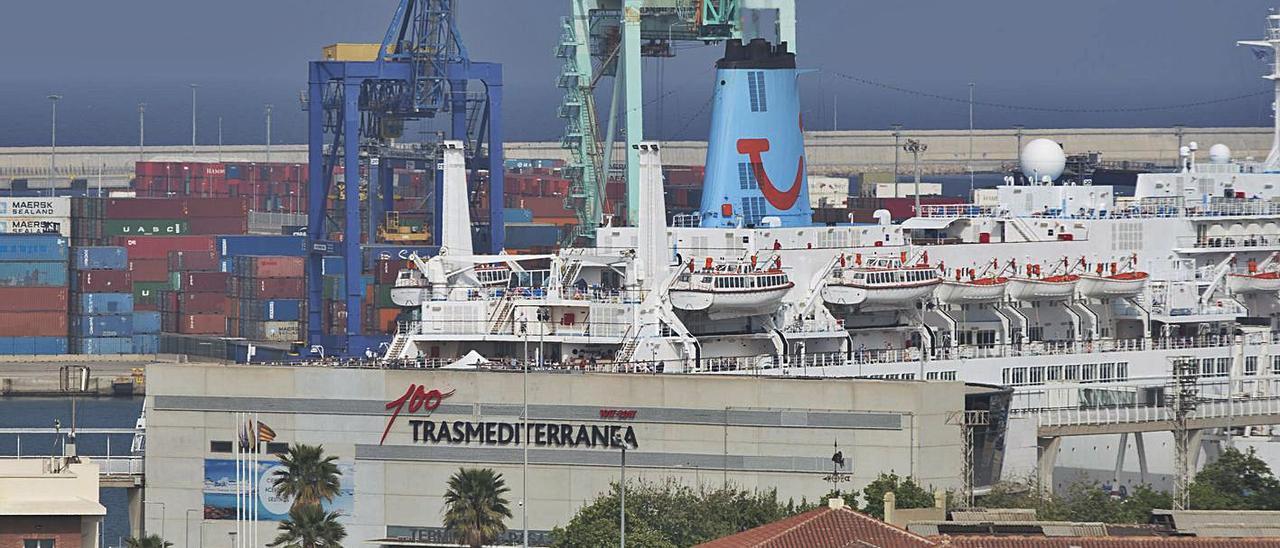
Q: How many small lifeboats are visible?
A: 4